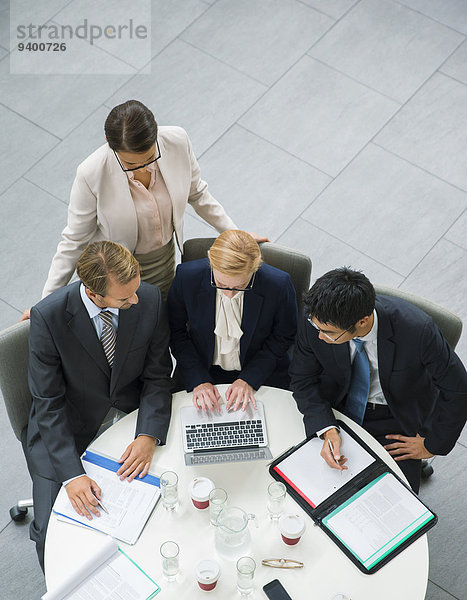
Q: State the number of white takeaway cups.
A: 3